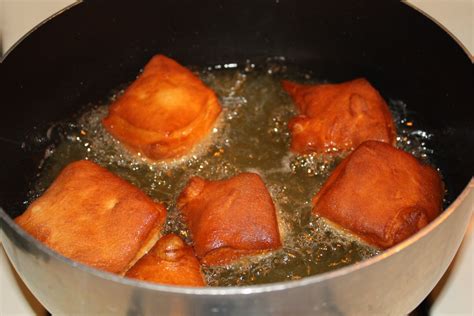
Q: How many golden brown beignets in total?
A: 6